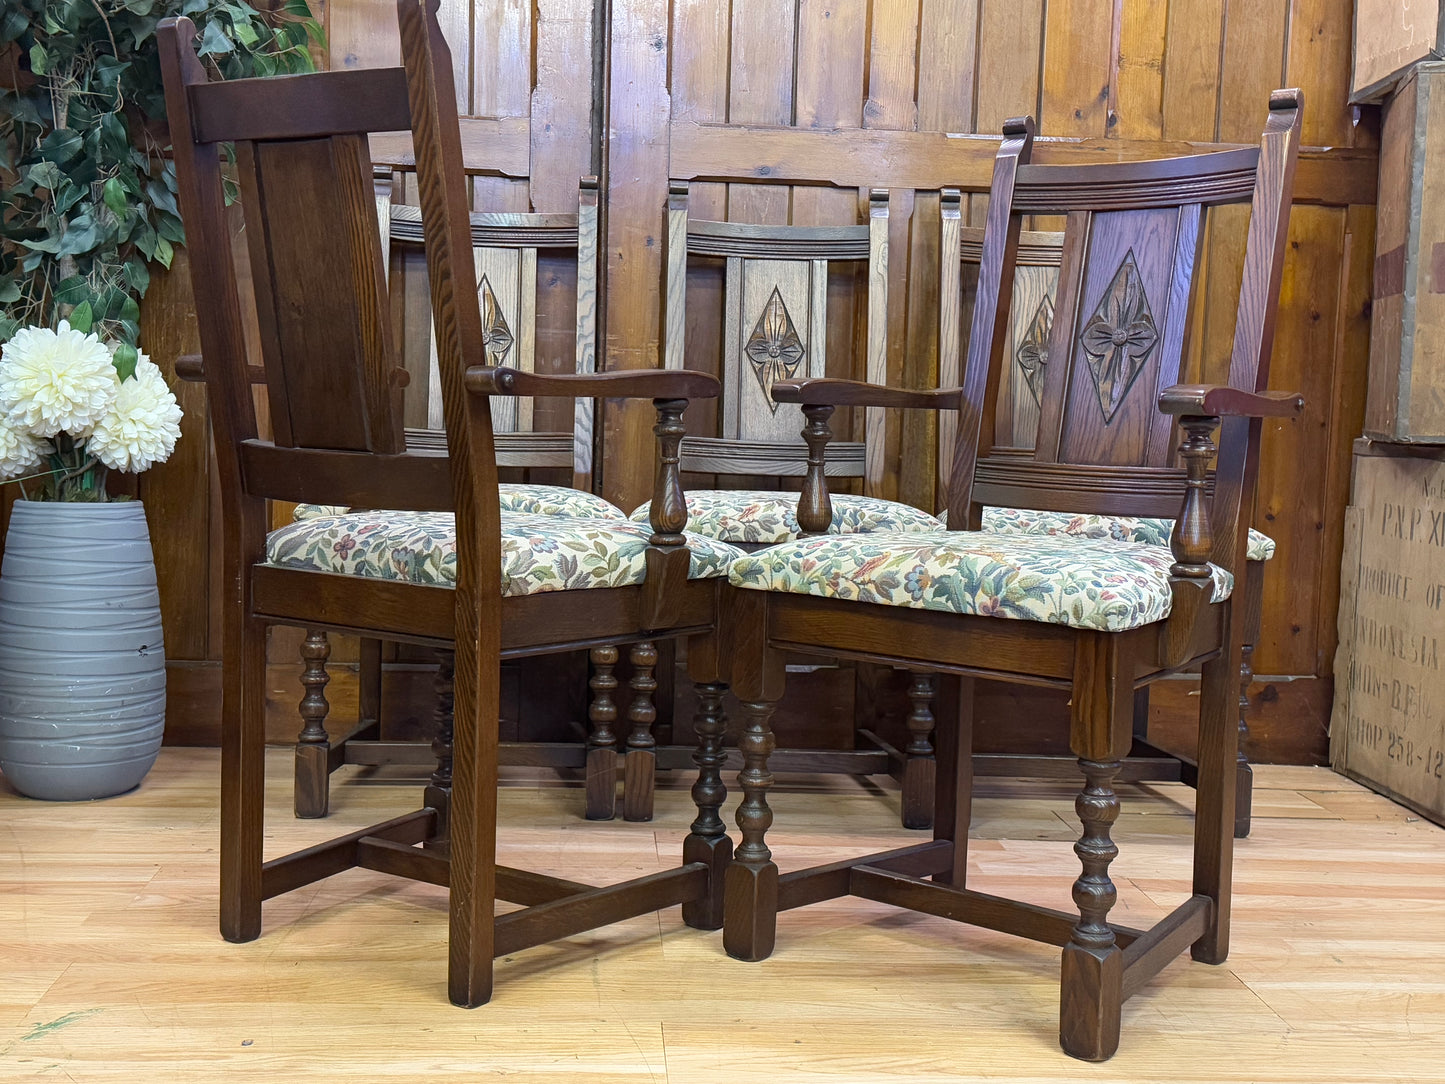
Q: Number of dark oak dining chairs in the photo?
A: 5